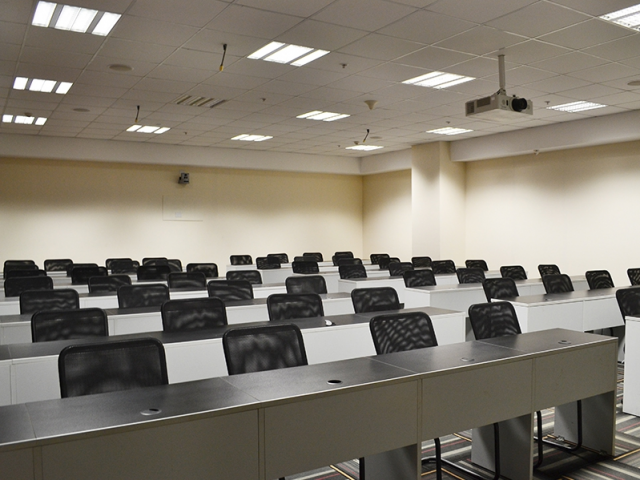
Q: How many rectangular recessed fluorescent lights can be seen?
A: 12